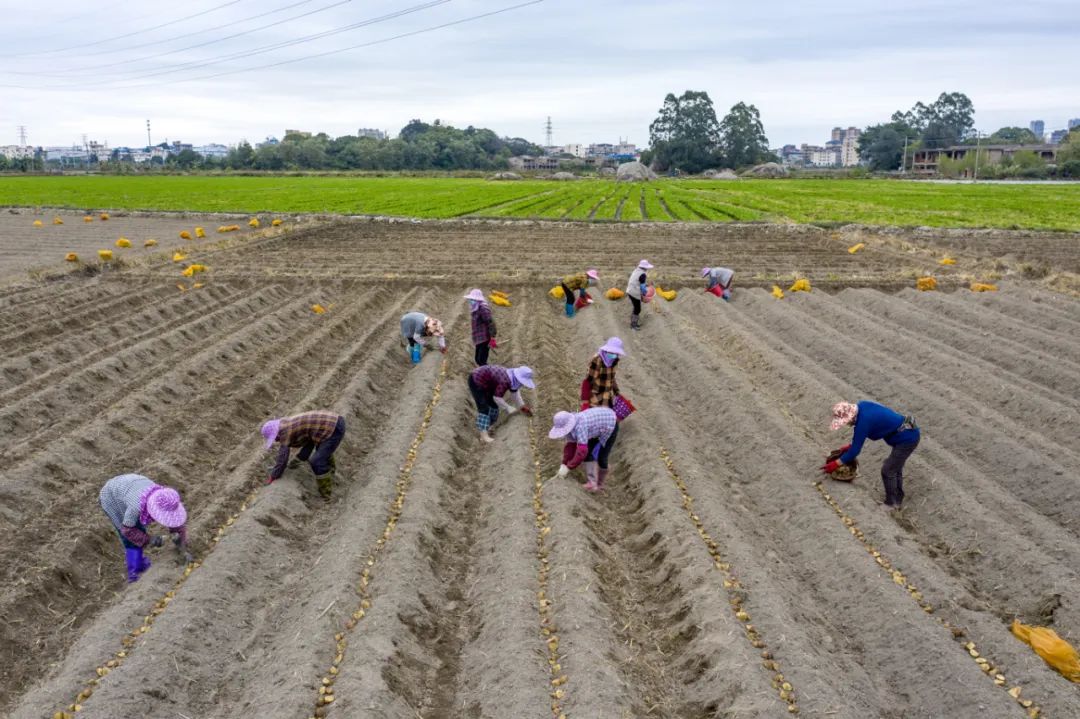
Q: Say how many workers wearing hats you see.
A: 11